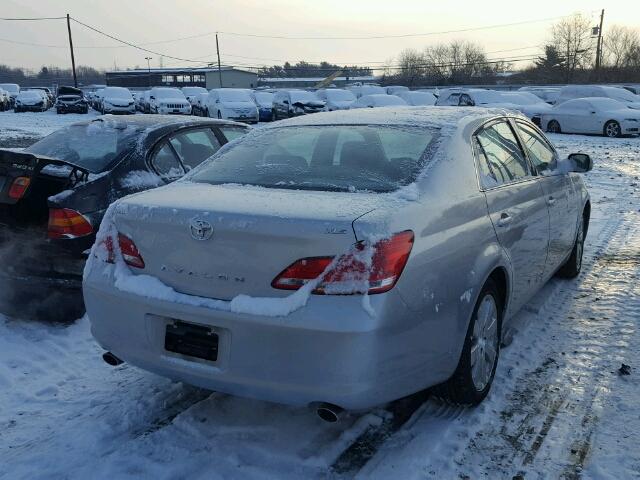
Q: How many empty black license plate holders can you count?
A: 1